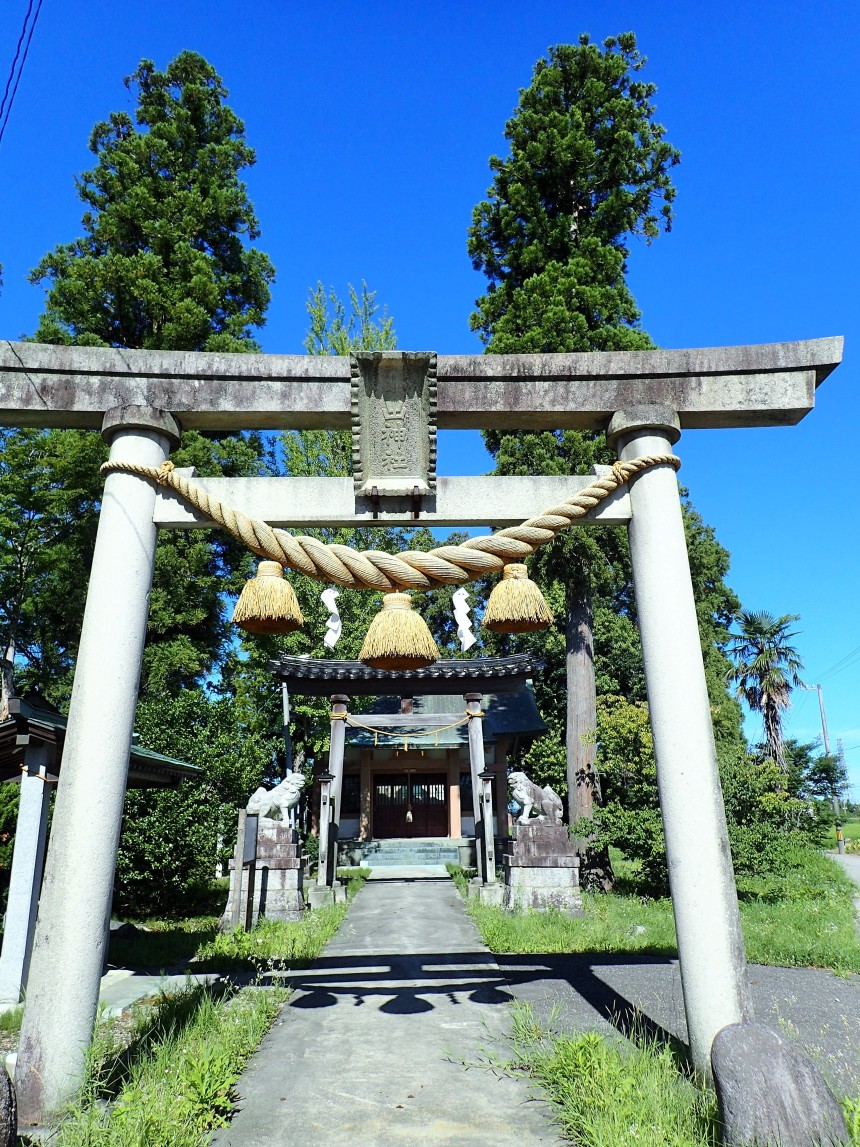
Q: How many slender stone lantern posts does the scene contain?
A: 2